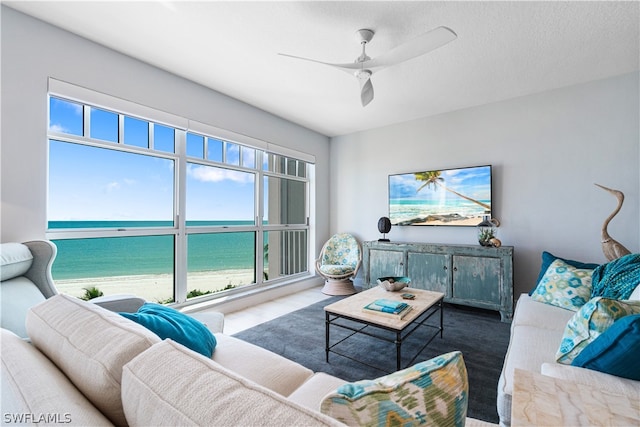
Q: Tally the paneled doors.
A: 3